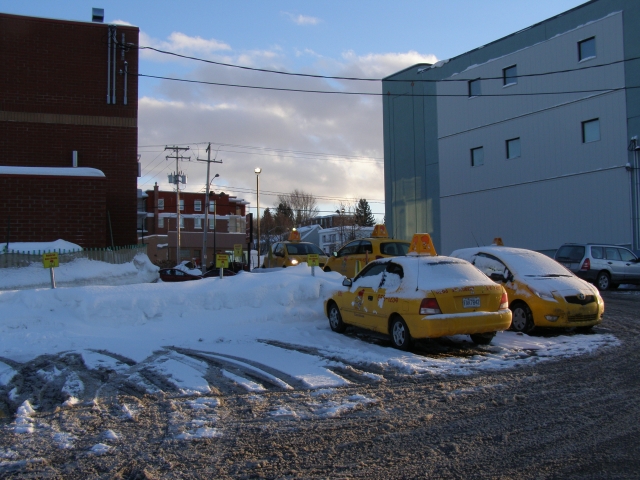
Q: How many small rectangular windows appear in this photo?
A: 6